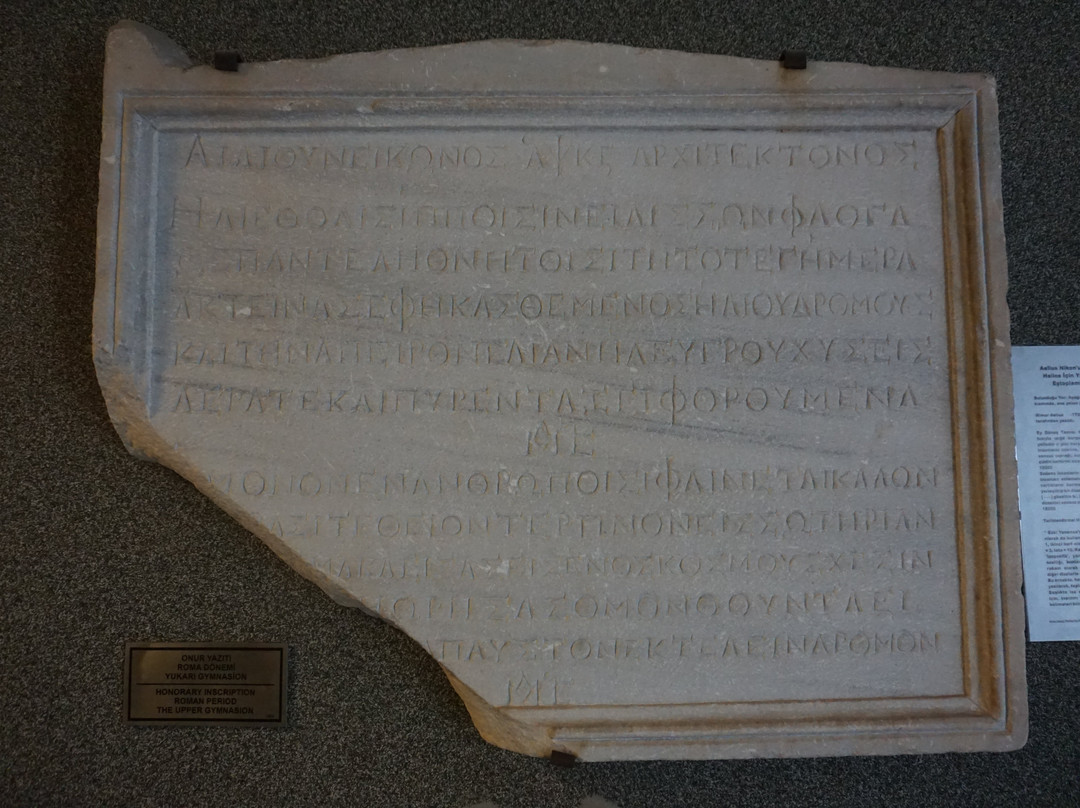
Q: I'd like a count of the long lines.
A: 11